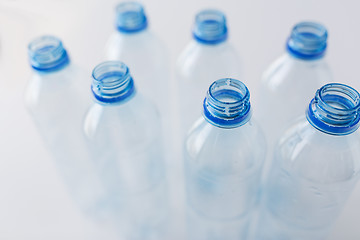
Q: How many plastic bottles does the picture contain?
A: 7